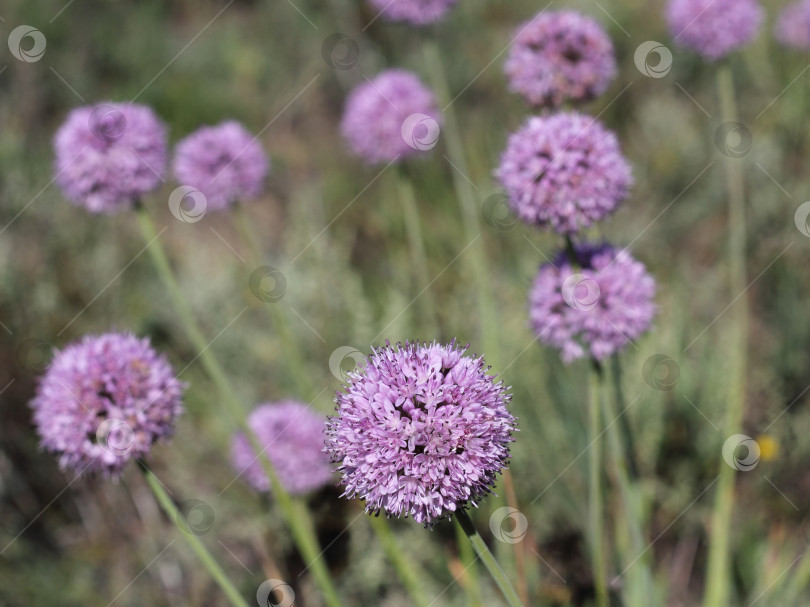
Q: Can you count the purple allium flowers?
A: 12